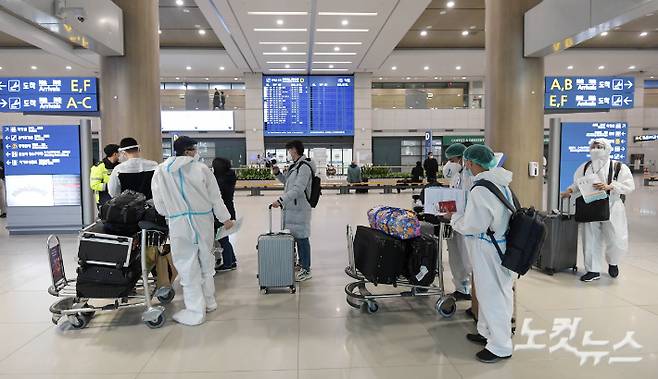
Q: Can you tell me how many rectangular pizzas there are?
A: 0